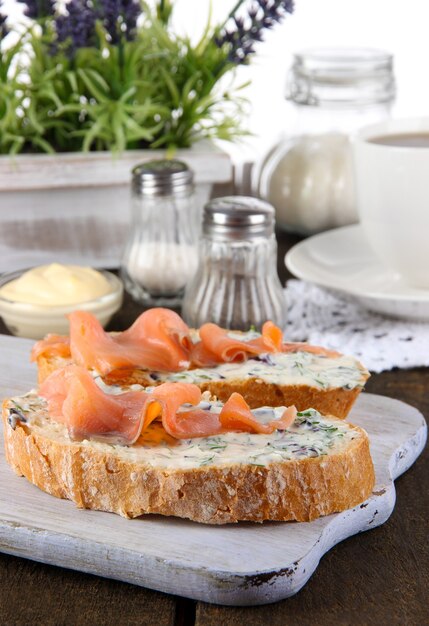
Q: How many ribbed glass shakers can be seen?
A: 2